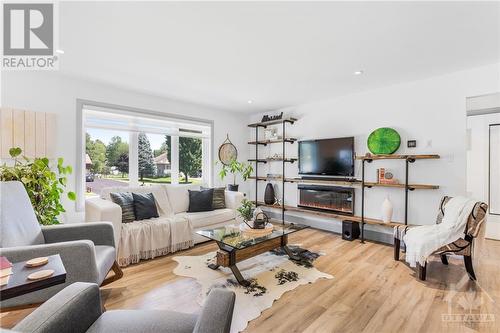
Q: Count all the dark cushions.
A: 4